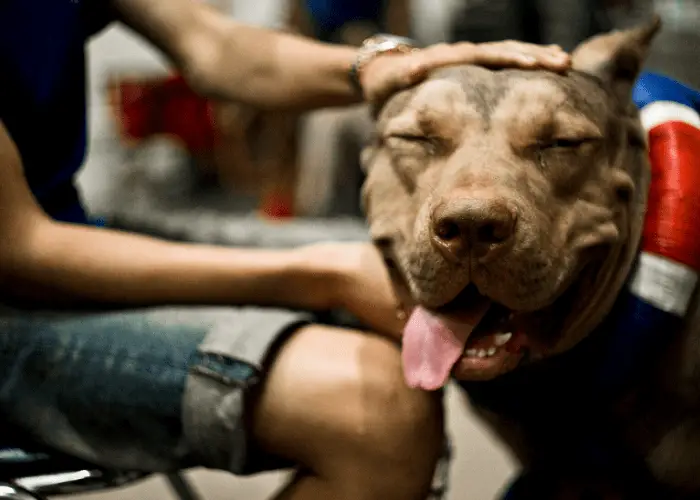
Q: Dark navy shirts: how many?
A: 1